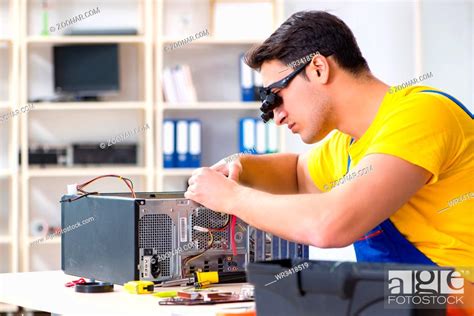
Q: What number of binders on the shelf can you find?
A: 8